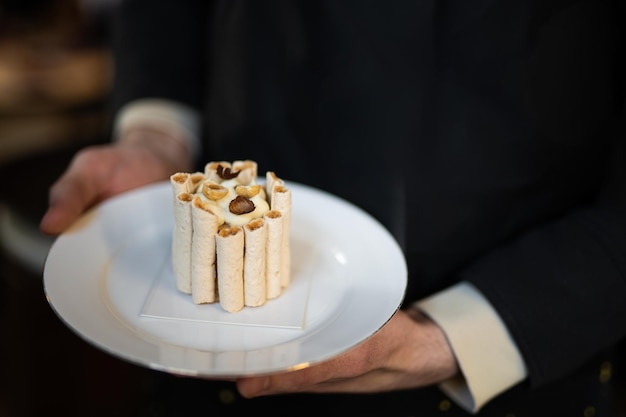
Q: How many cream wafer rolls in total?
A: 11